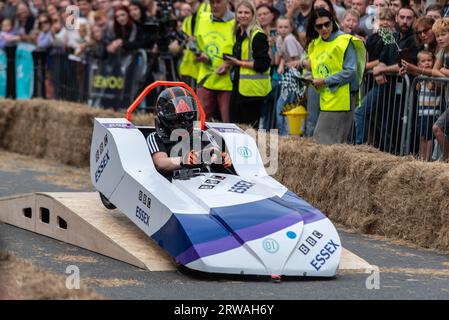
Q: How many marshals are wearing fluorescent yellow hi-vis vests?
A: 4